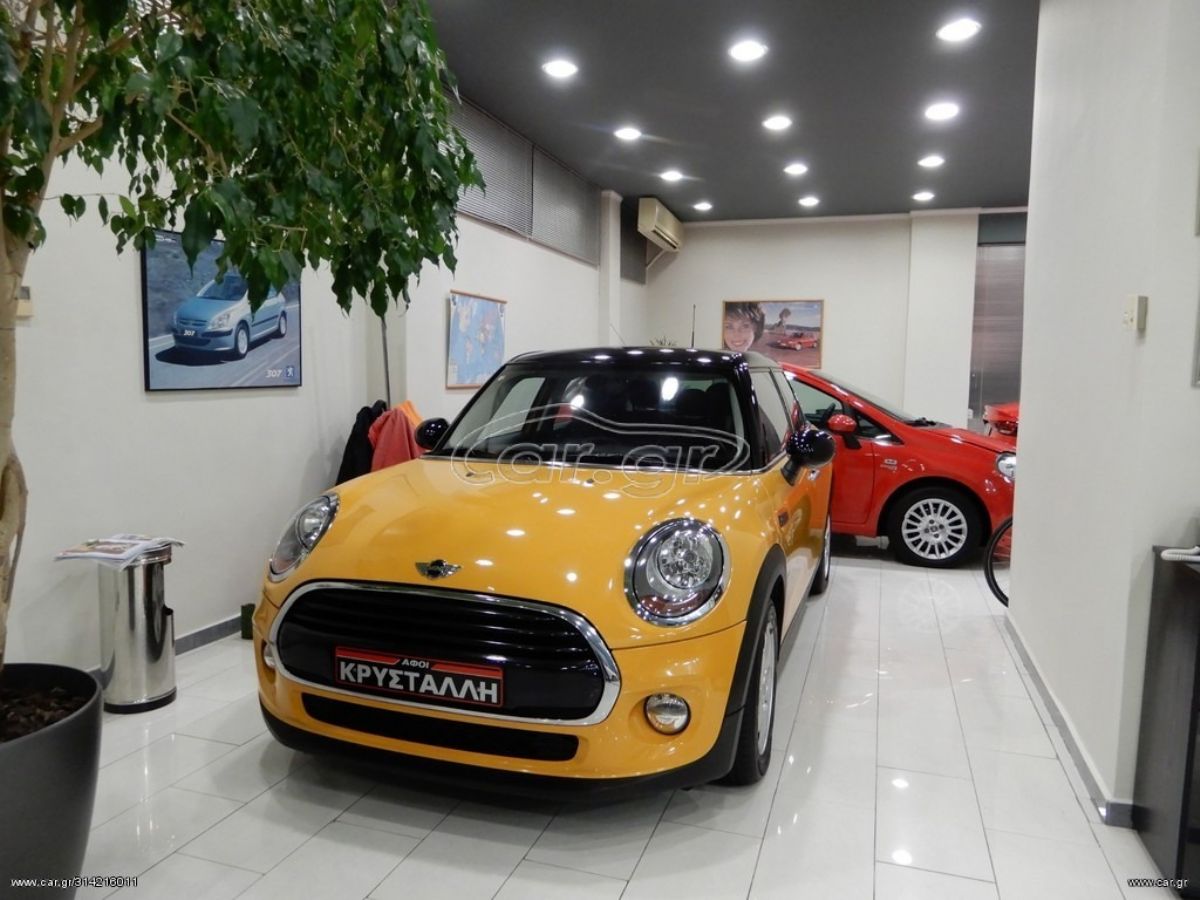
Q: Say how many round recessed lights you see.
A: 12